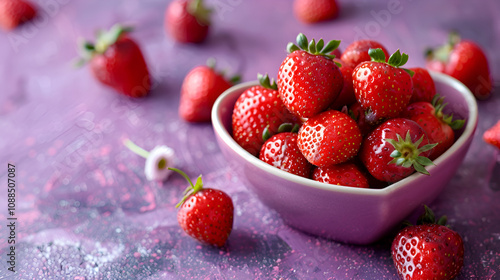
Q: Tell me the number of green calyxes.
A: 12